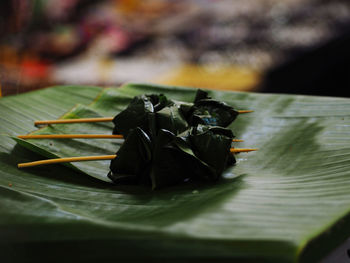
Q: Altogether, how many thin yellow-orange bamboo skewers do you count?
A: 3